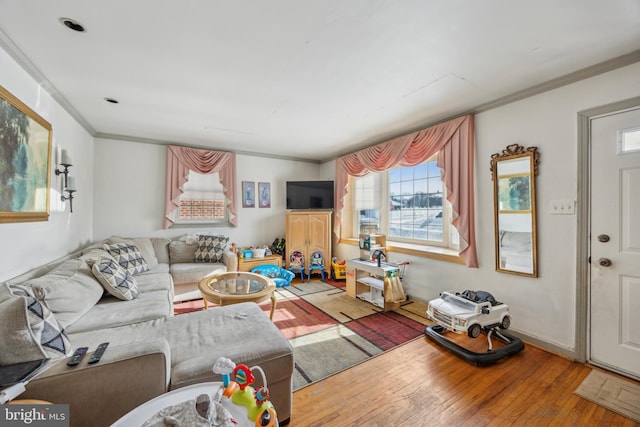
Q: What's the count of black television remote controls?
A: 2